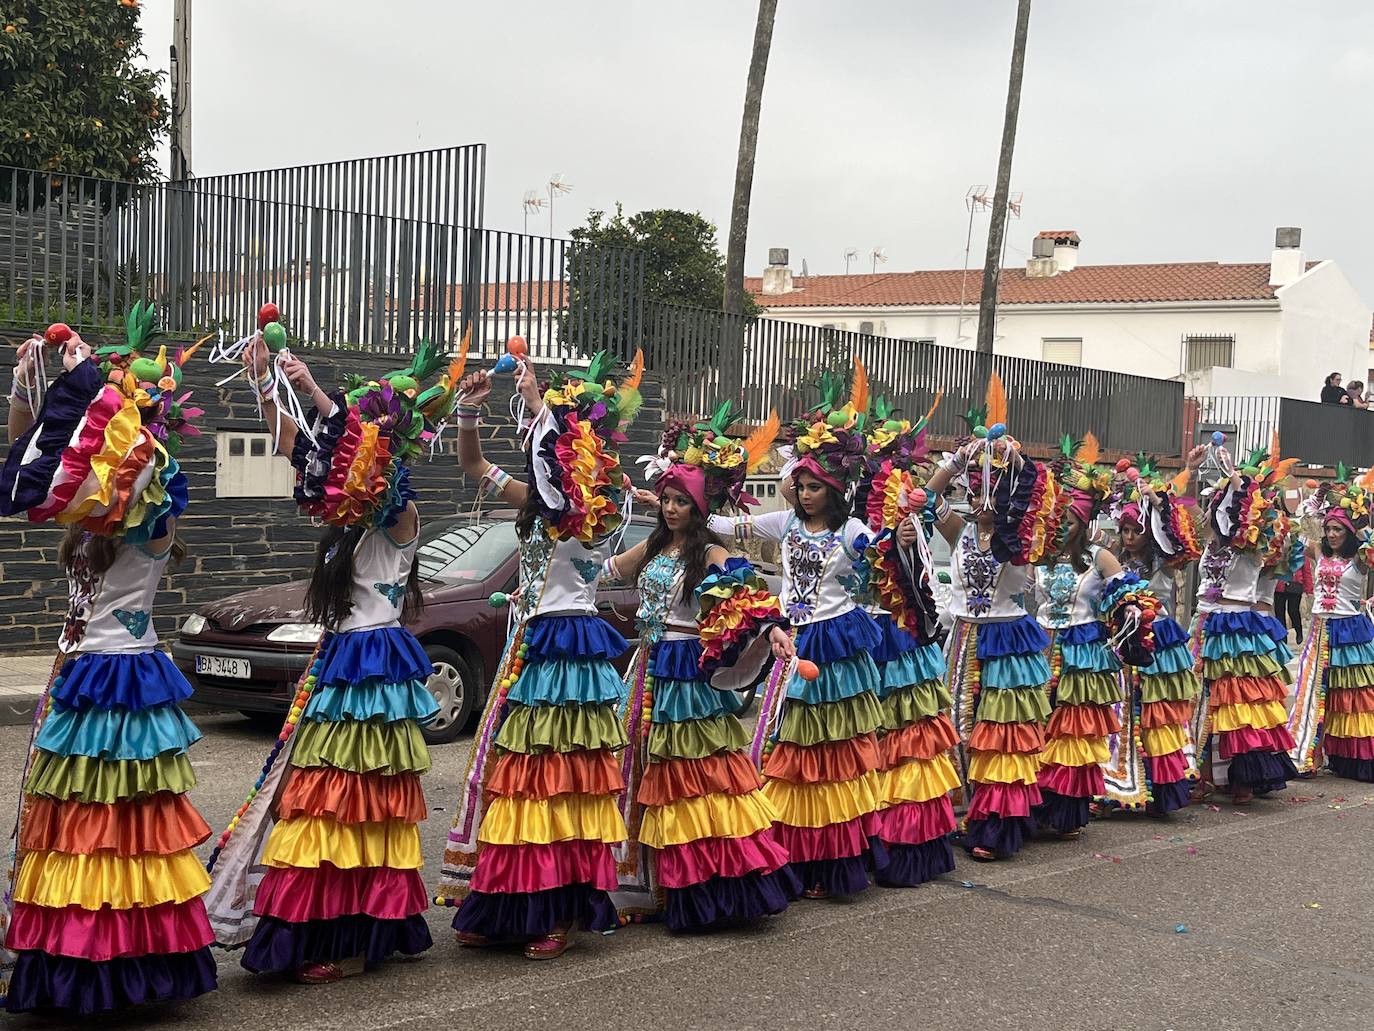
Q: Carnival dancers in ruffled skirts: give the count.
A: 12